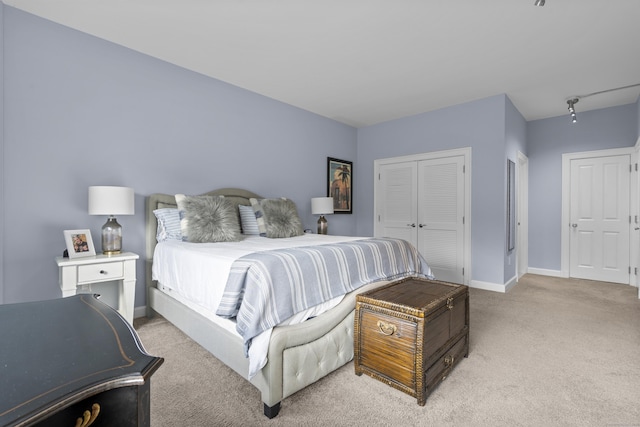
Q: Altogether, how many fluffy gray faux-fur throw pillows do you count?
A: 2